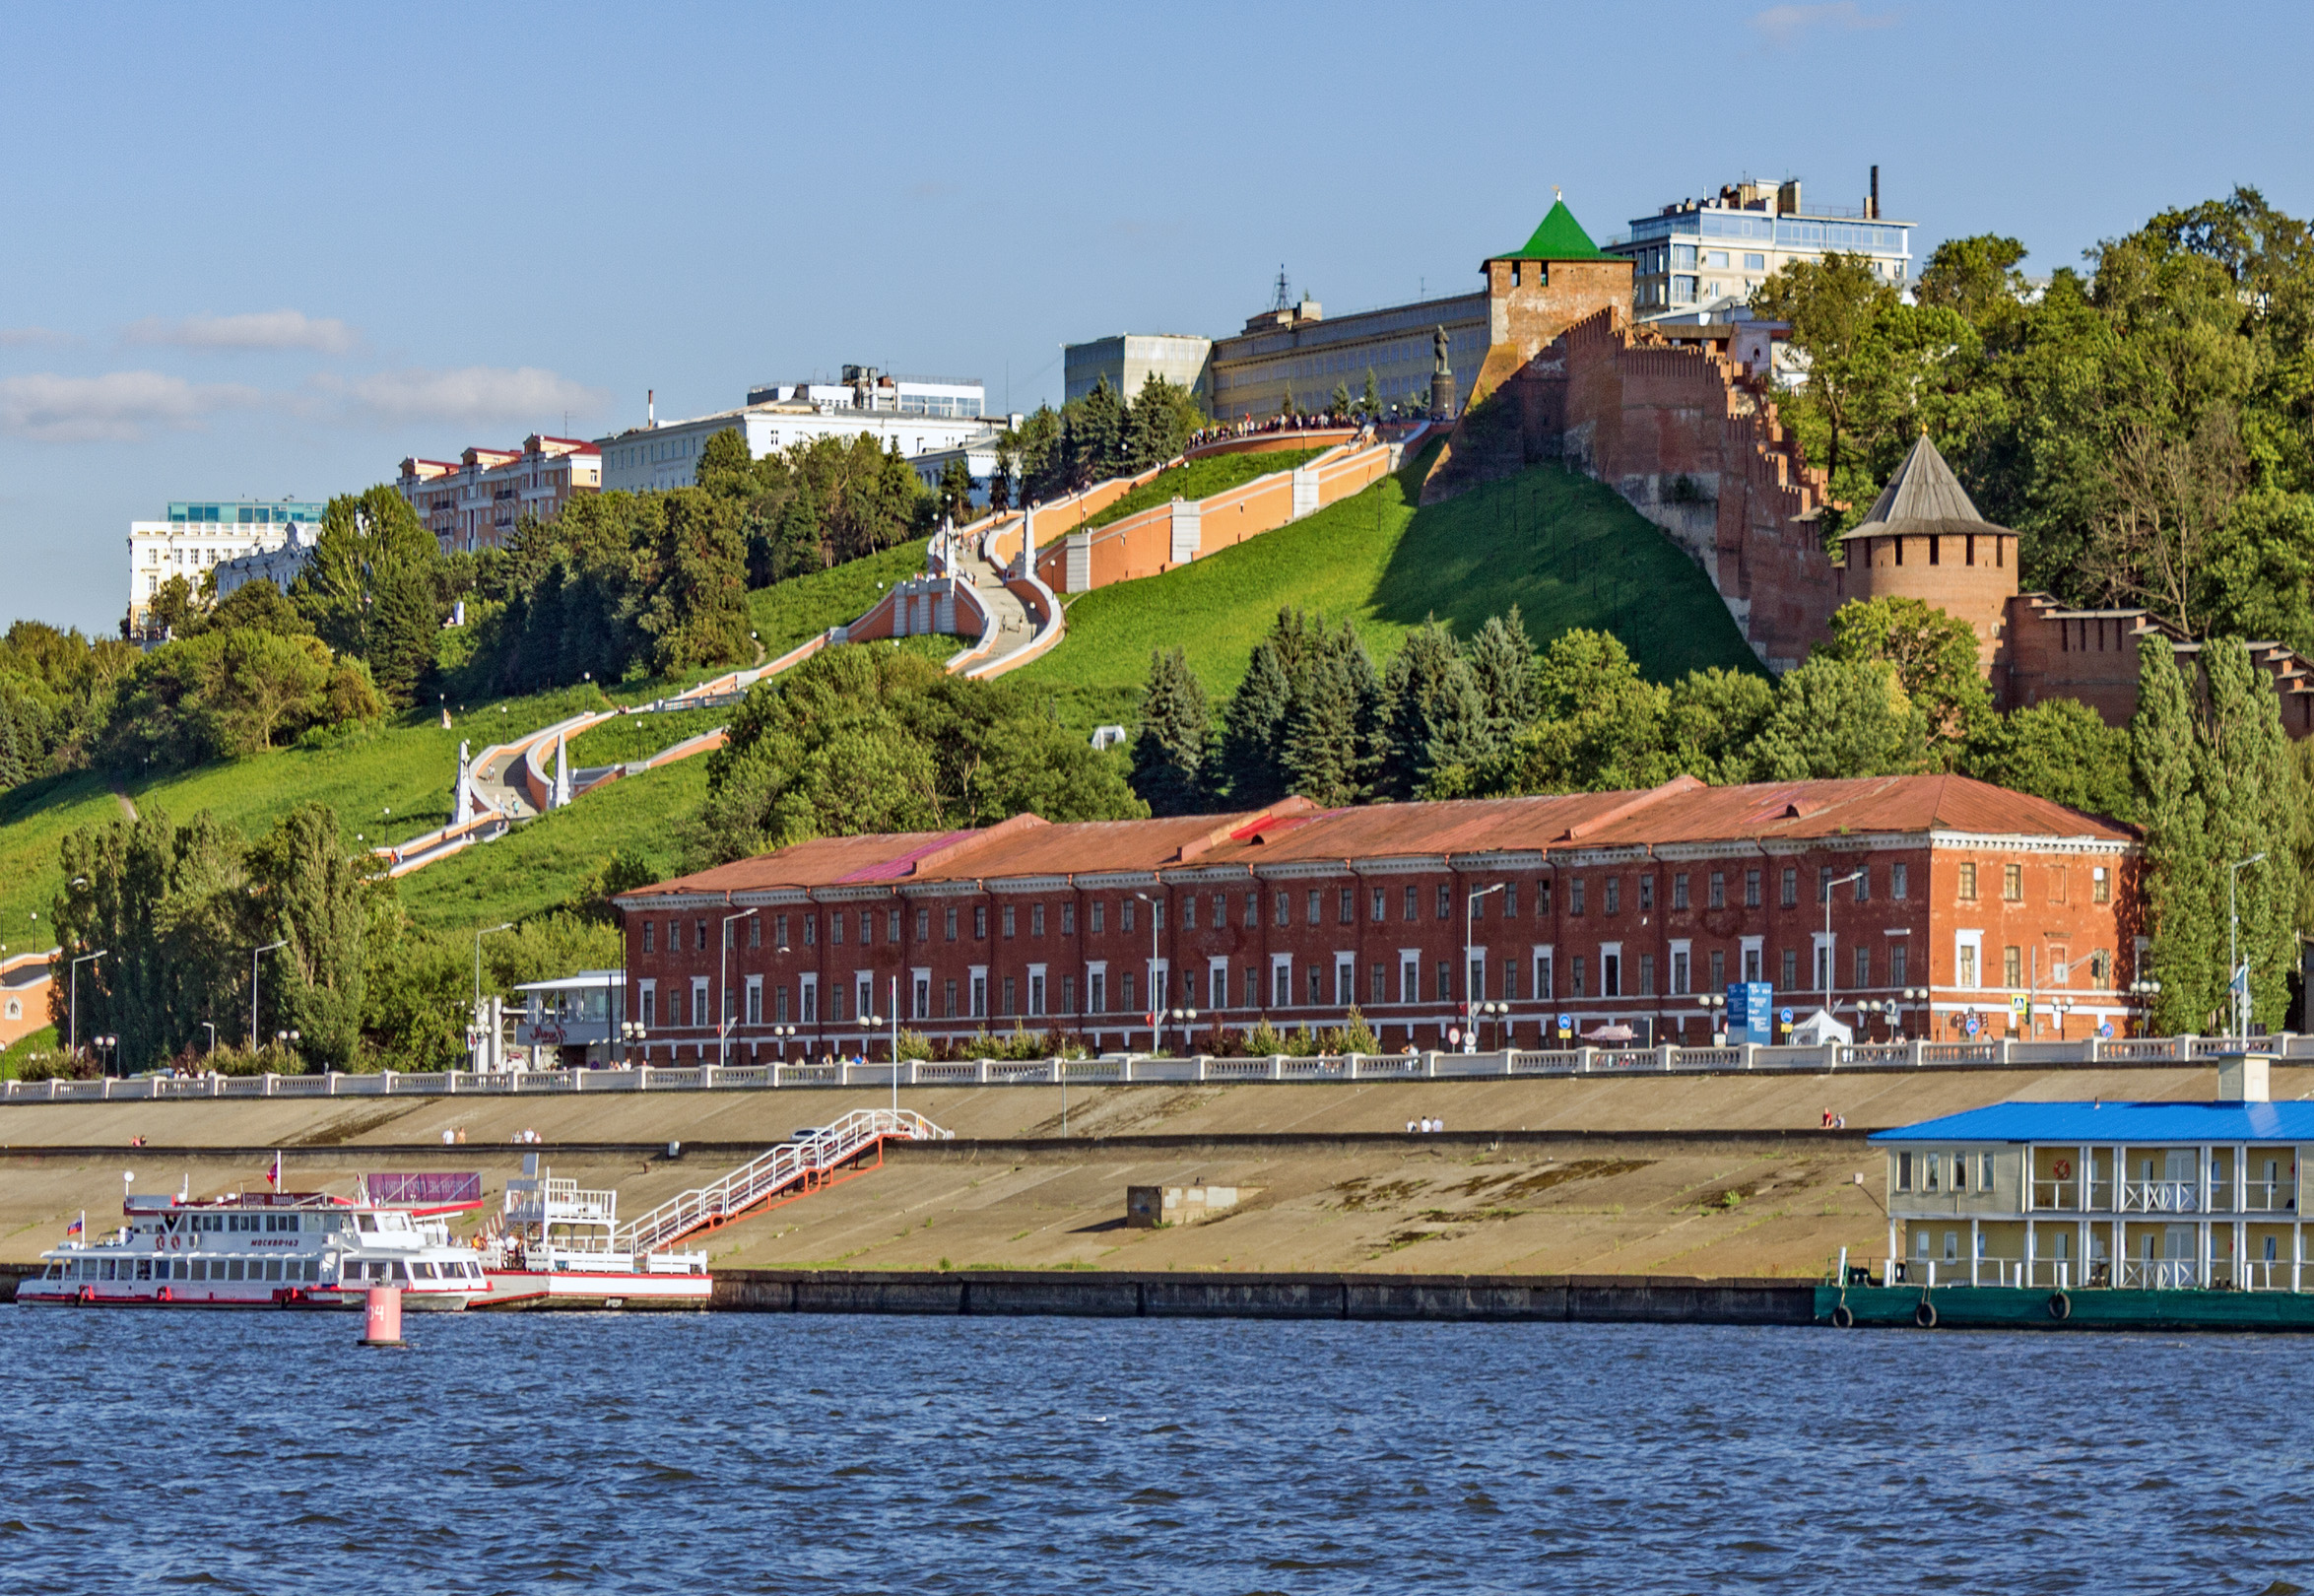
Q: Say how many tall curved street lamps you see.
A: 8